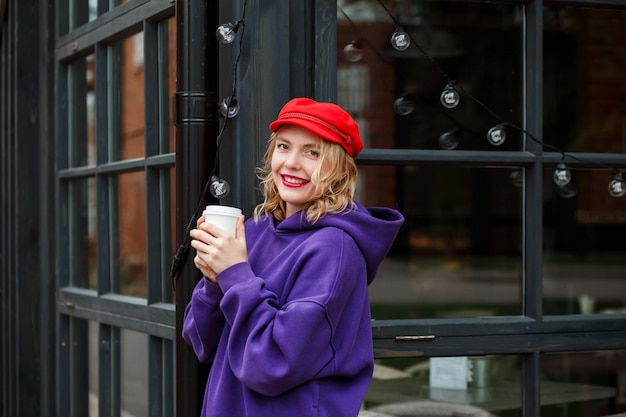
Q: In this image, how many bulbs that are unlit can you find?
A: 8